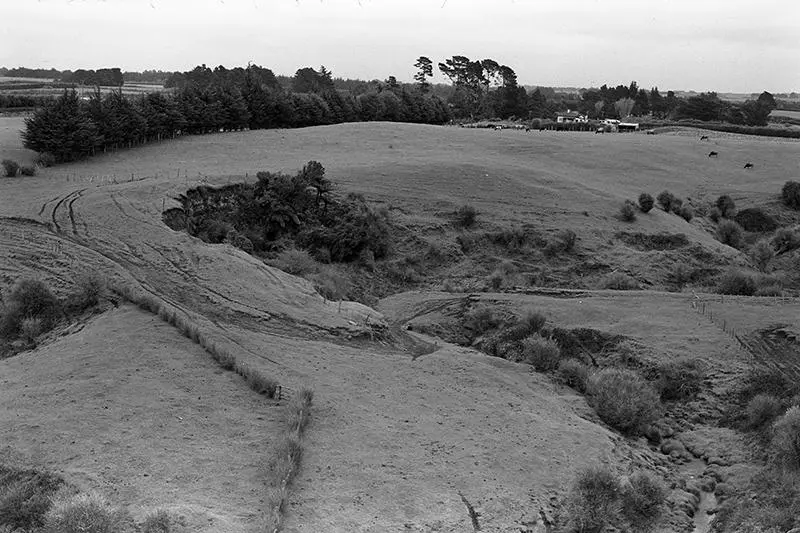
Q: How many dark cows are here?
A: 3